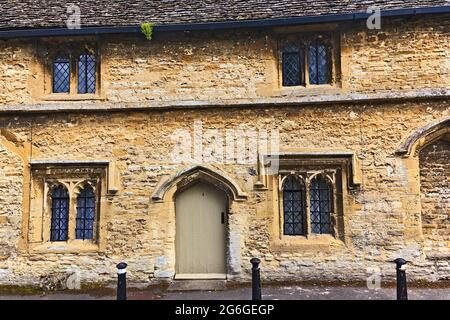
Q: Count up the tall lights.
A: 0